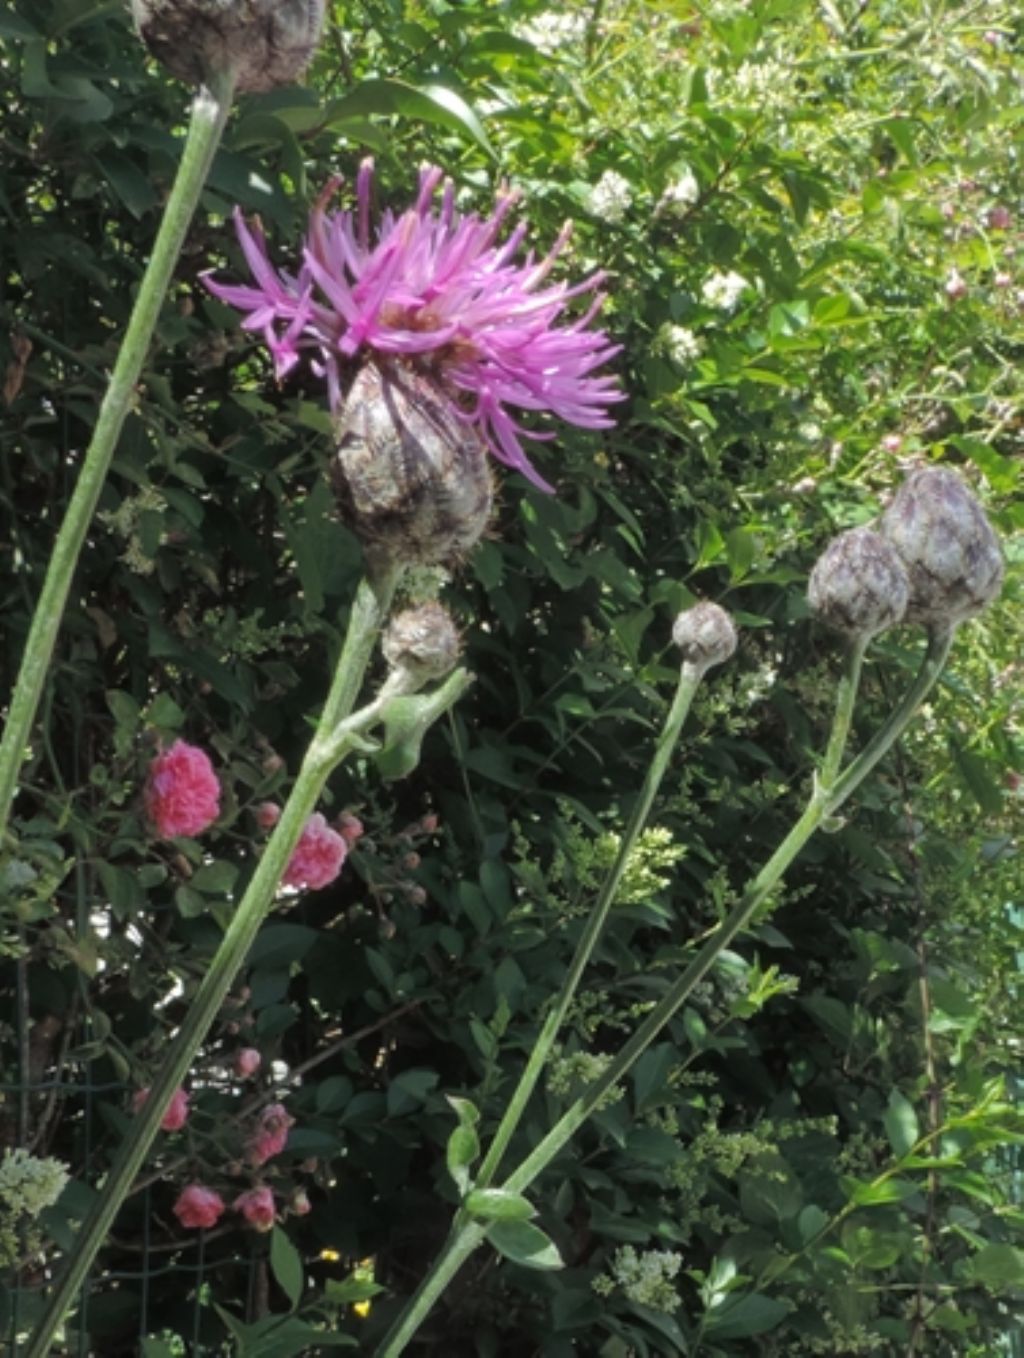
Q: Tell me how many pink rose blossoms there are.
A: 6